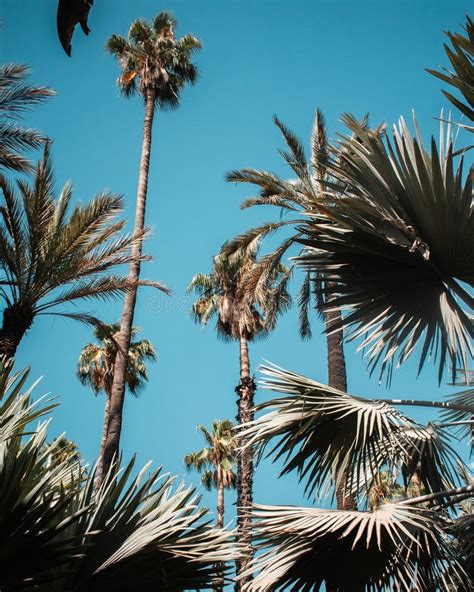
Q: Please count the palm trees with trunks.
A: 6